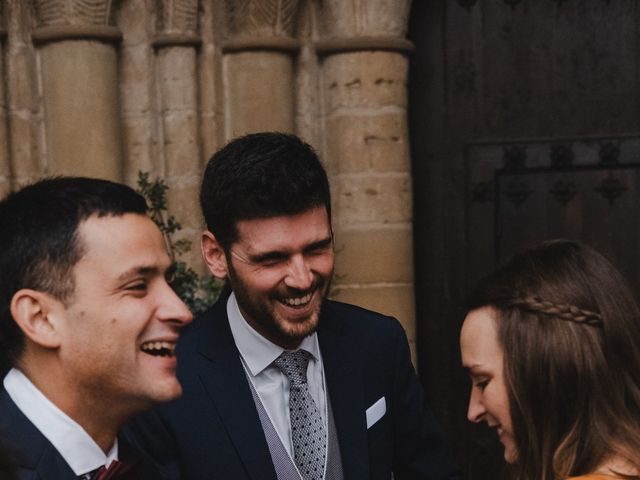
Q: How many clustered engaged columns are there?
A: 4